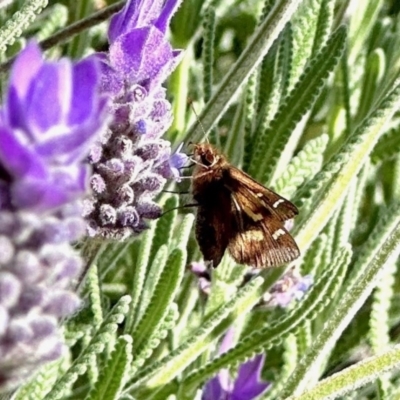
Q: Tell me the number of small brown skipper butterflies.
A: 1